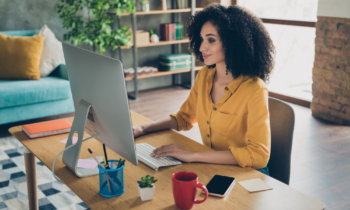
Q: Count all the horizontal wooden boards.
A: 3